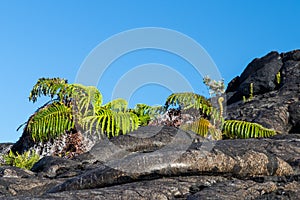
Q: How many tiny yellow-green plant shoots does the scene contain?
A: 3